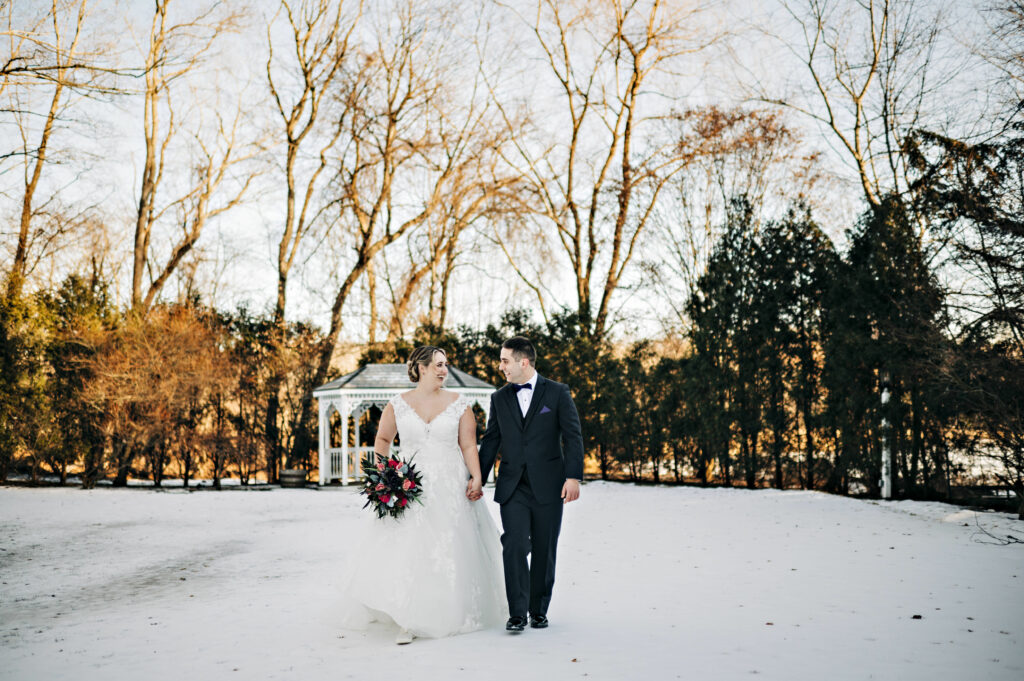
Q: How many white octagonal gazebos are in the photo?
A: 1